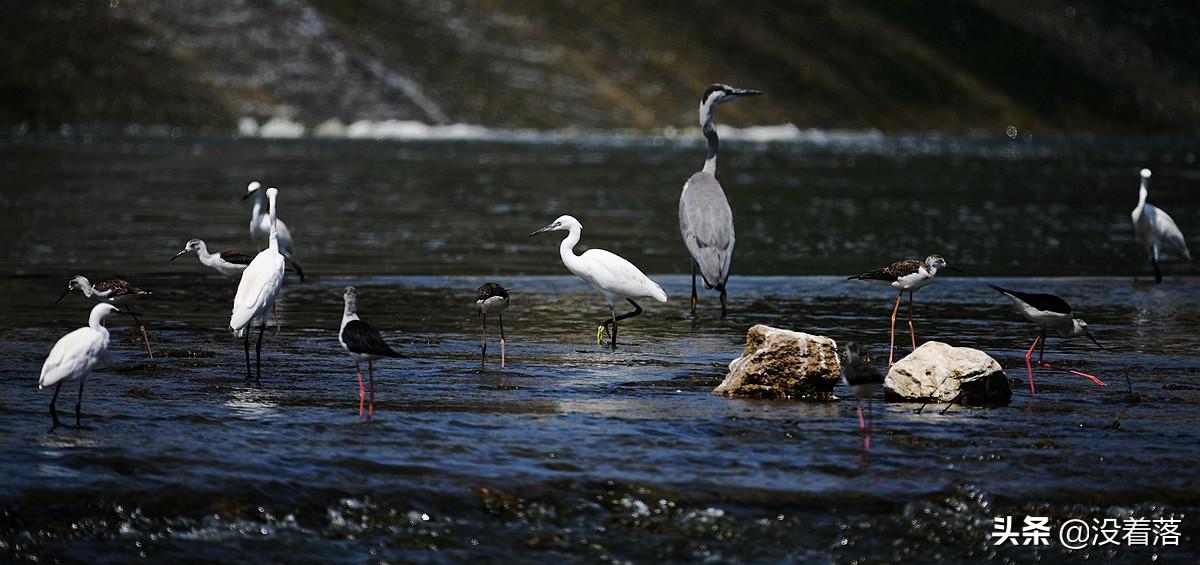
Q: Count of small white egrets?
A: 5